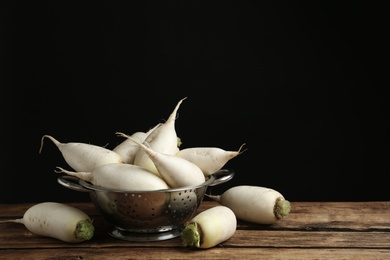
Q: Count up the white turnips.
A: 9